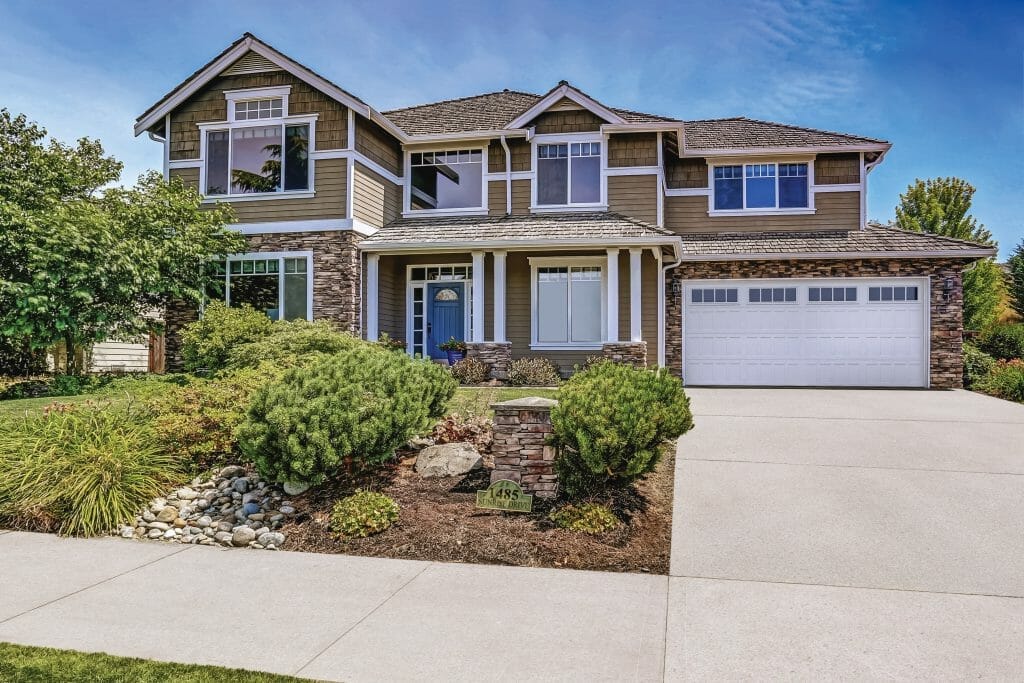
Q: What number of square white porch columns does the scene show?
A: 5